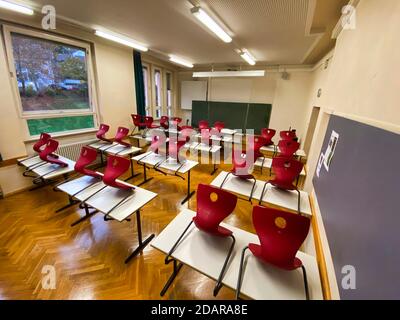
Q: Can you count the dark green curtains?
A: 1